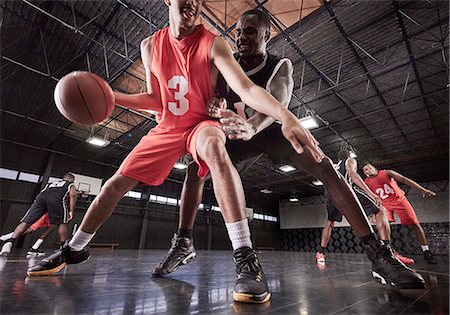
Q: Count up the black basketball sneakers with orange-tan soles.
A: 2